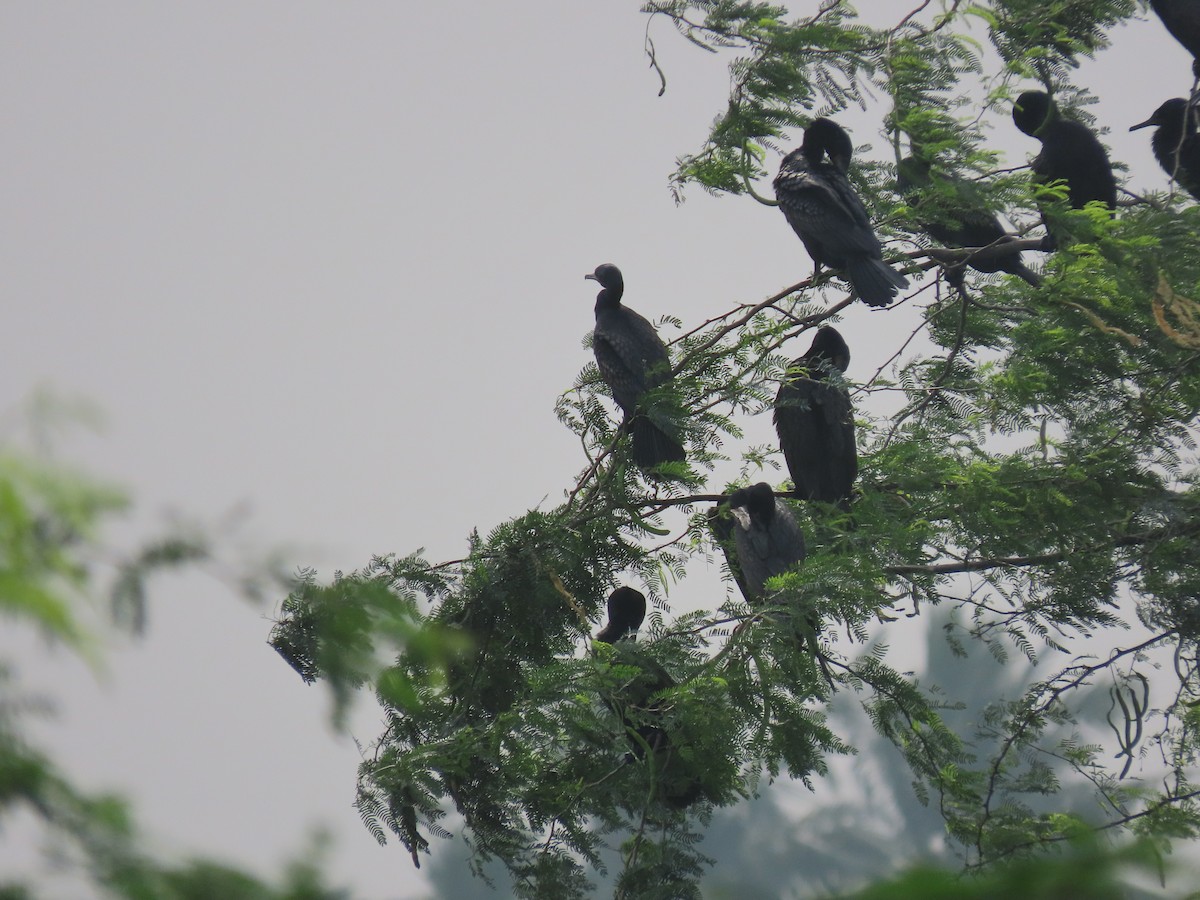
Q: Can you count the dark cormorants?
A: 9